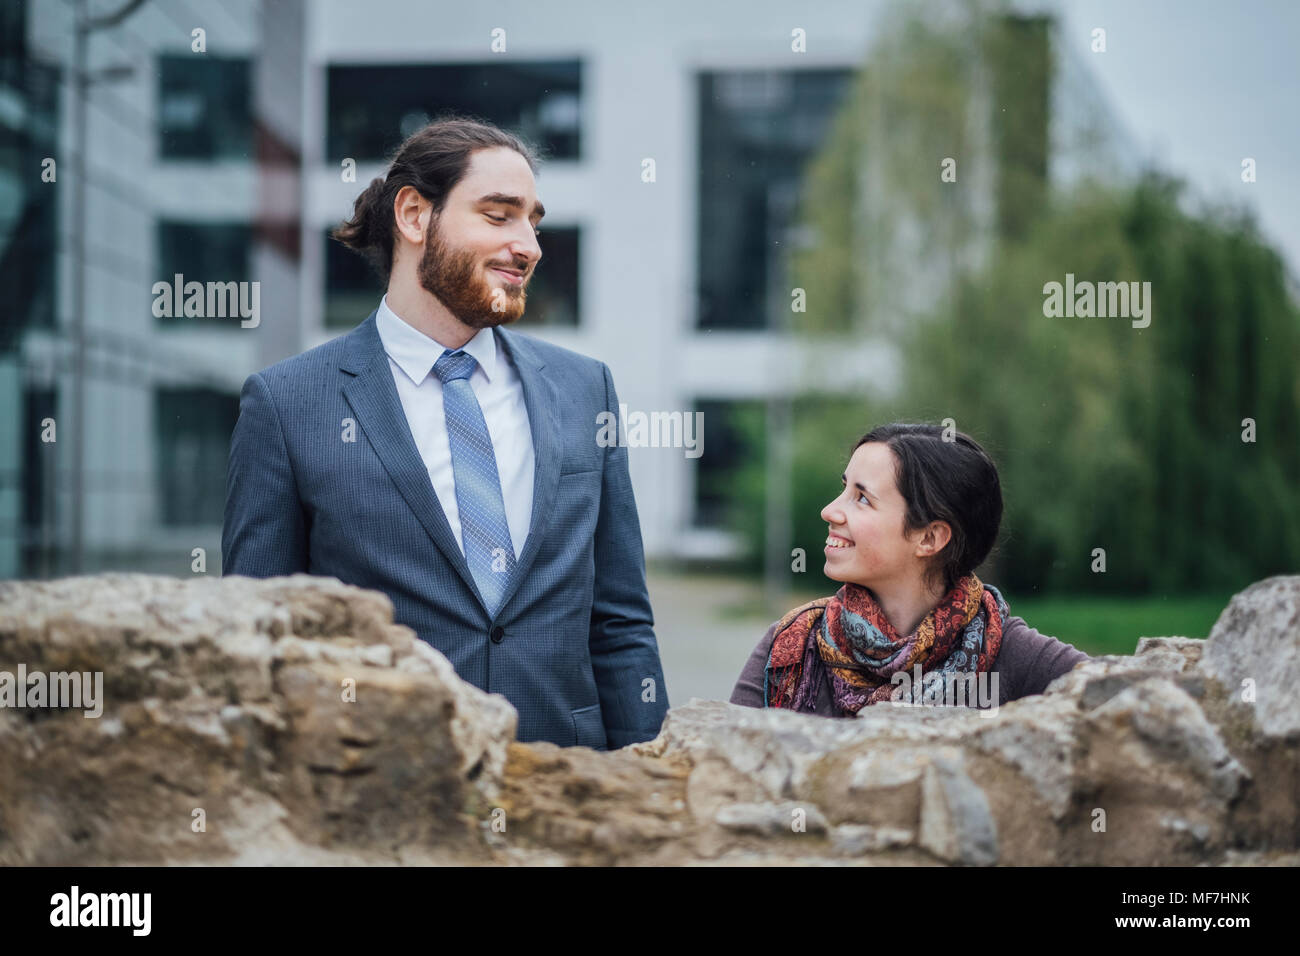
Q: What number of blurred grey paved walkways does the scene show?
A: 1